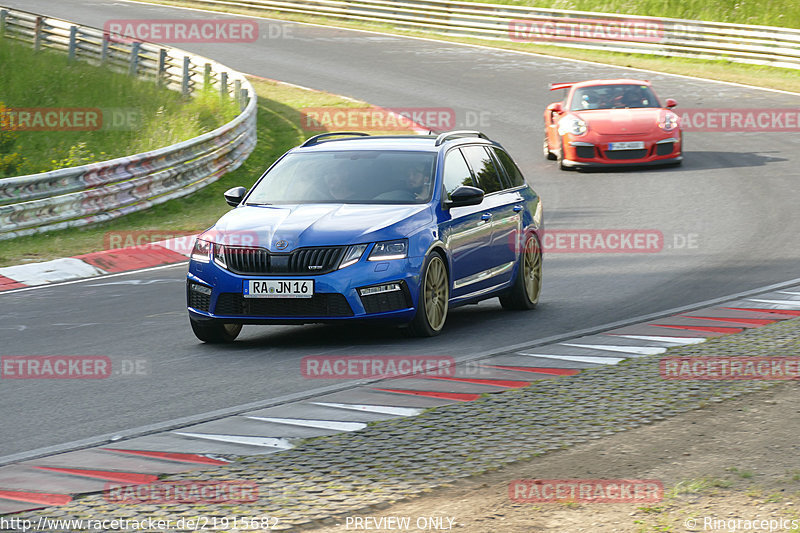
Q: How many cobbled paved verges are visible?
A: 1